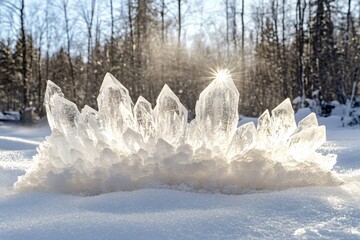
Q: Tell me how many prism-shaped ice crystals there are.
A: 12